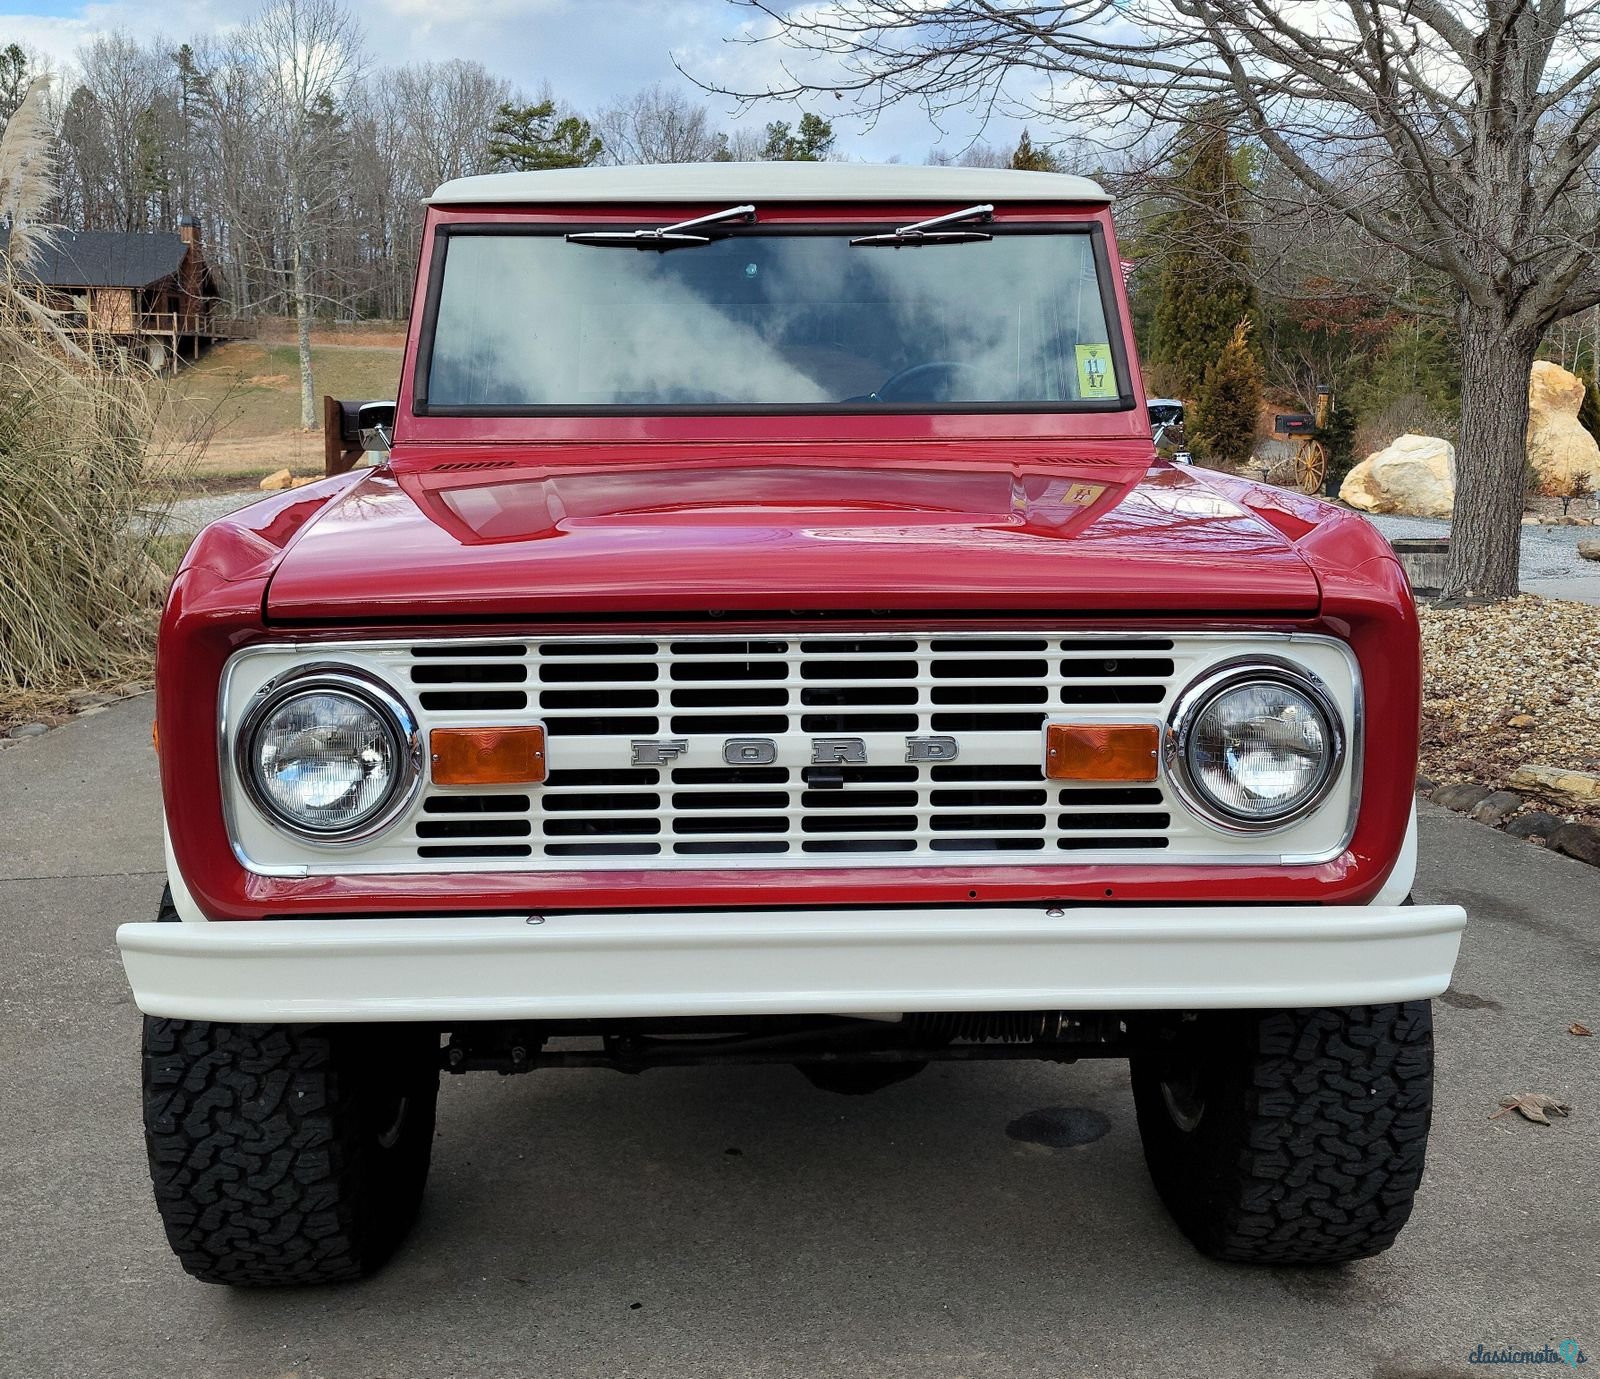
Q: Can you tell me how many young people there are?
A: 0